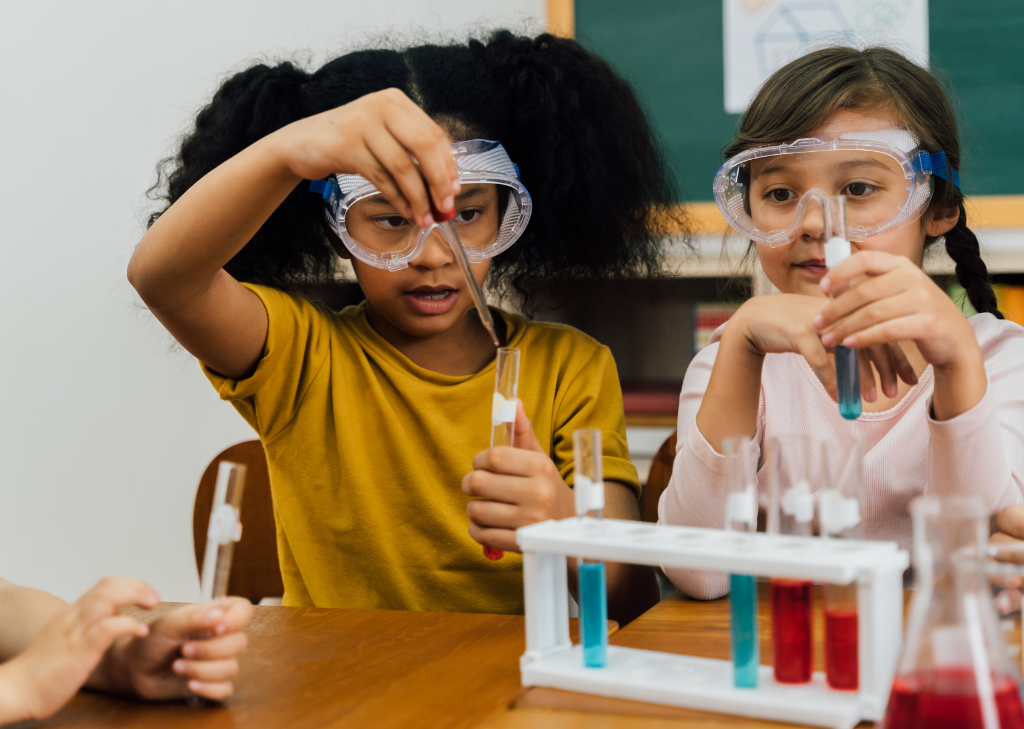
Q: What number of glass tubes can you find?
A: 7